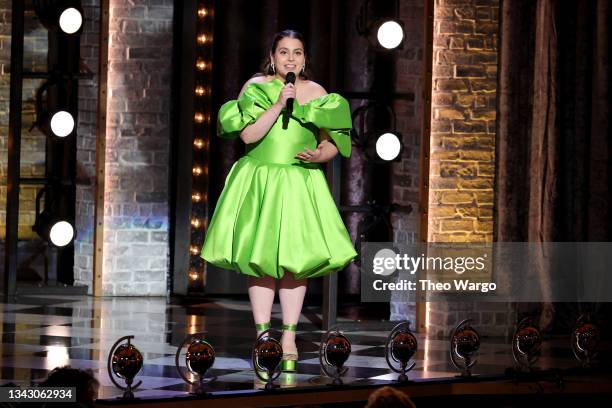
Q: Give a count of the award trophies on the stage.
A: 8